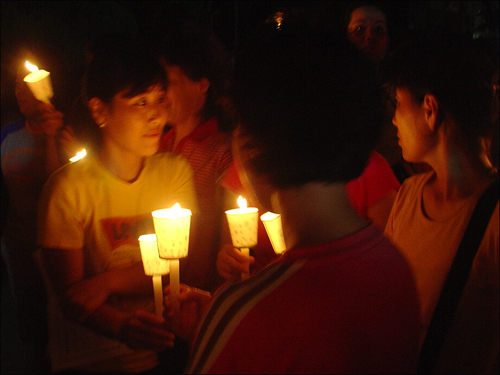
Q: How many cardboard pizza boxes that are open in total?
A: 0